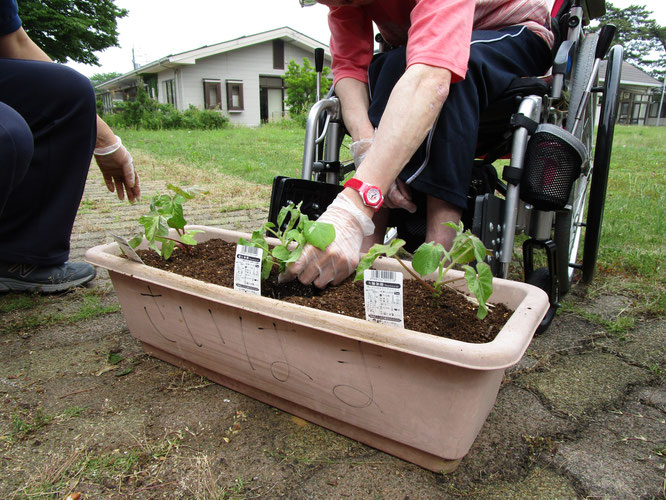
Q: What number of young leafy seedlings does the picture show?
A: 3